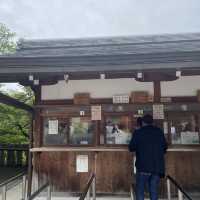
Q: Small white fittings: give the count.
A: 6